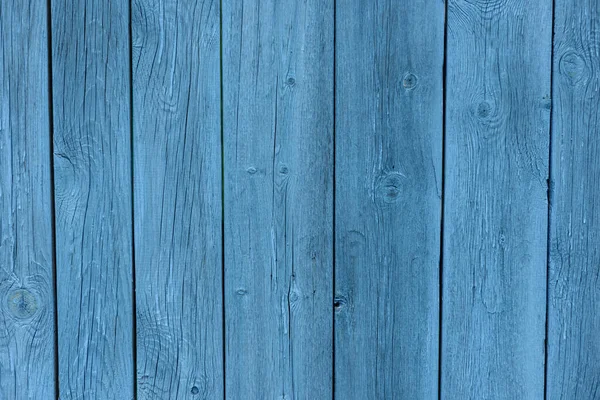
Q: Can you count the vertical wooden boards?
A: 7